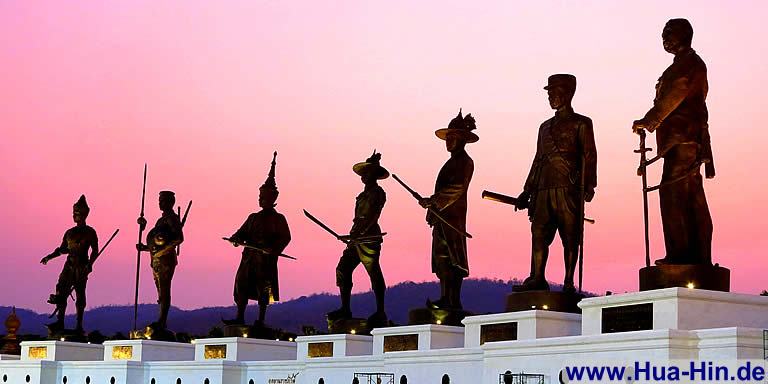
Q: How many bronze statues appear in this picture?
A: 7